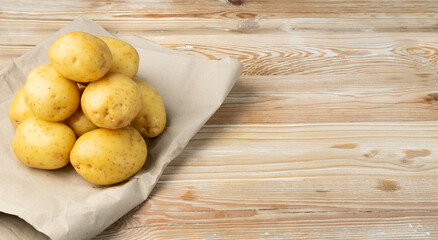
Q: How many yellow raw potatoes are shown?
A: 9